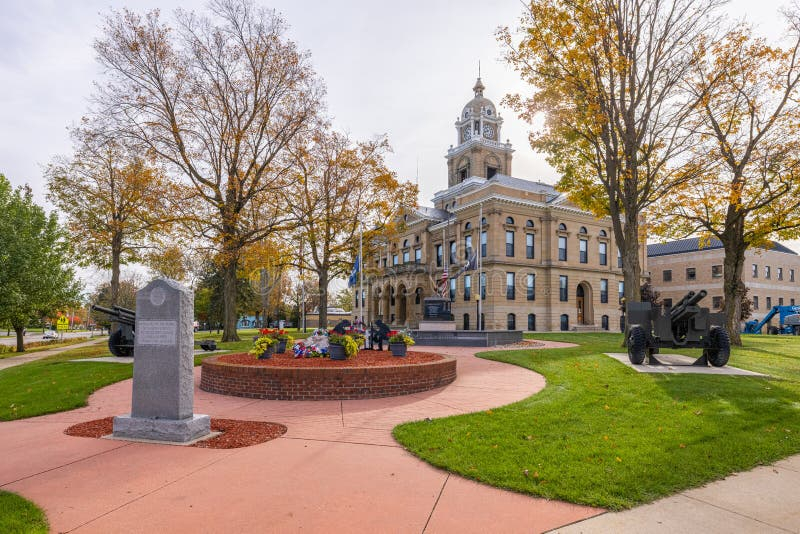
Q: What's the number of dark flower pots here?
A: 4